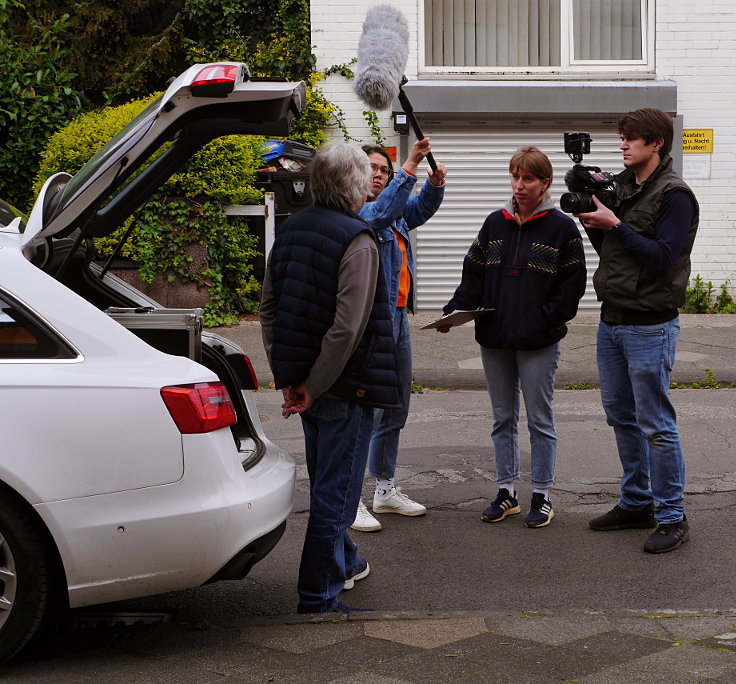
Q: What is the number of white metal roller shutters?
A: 1